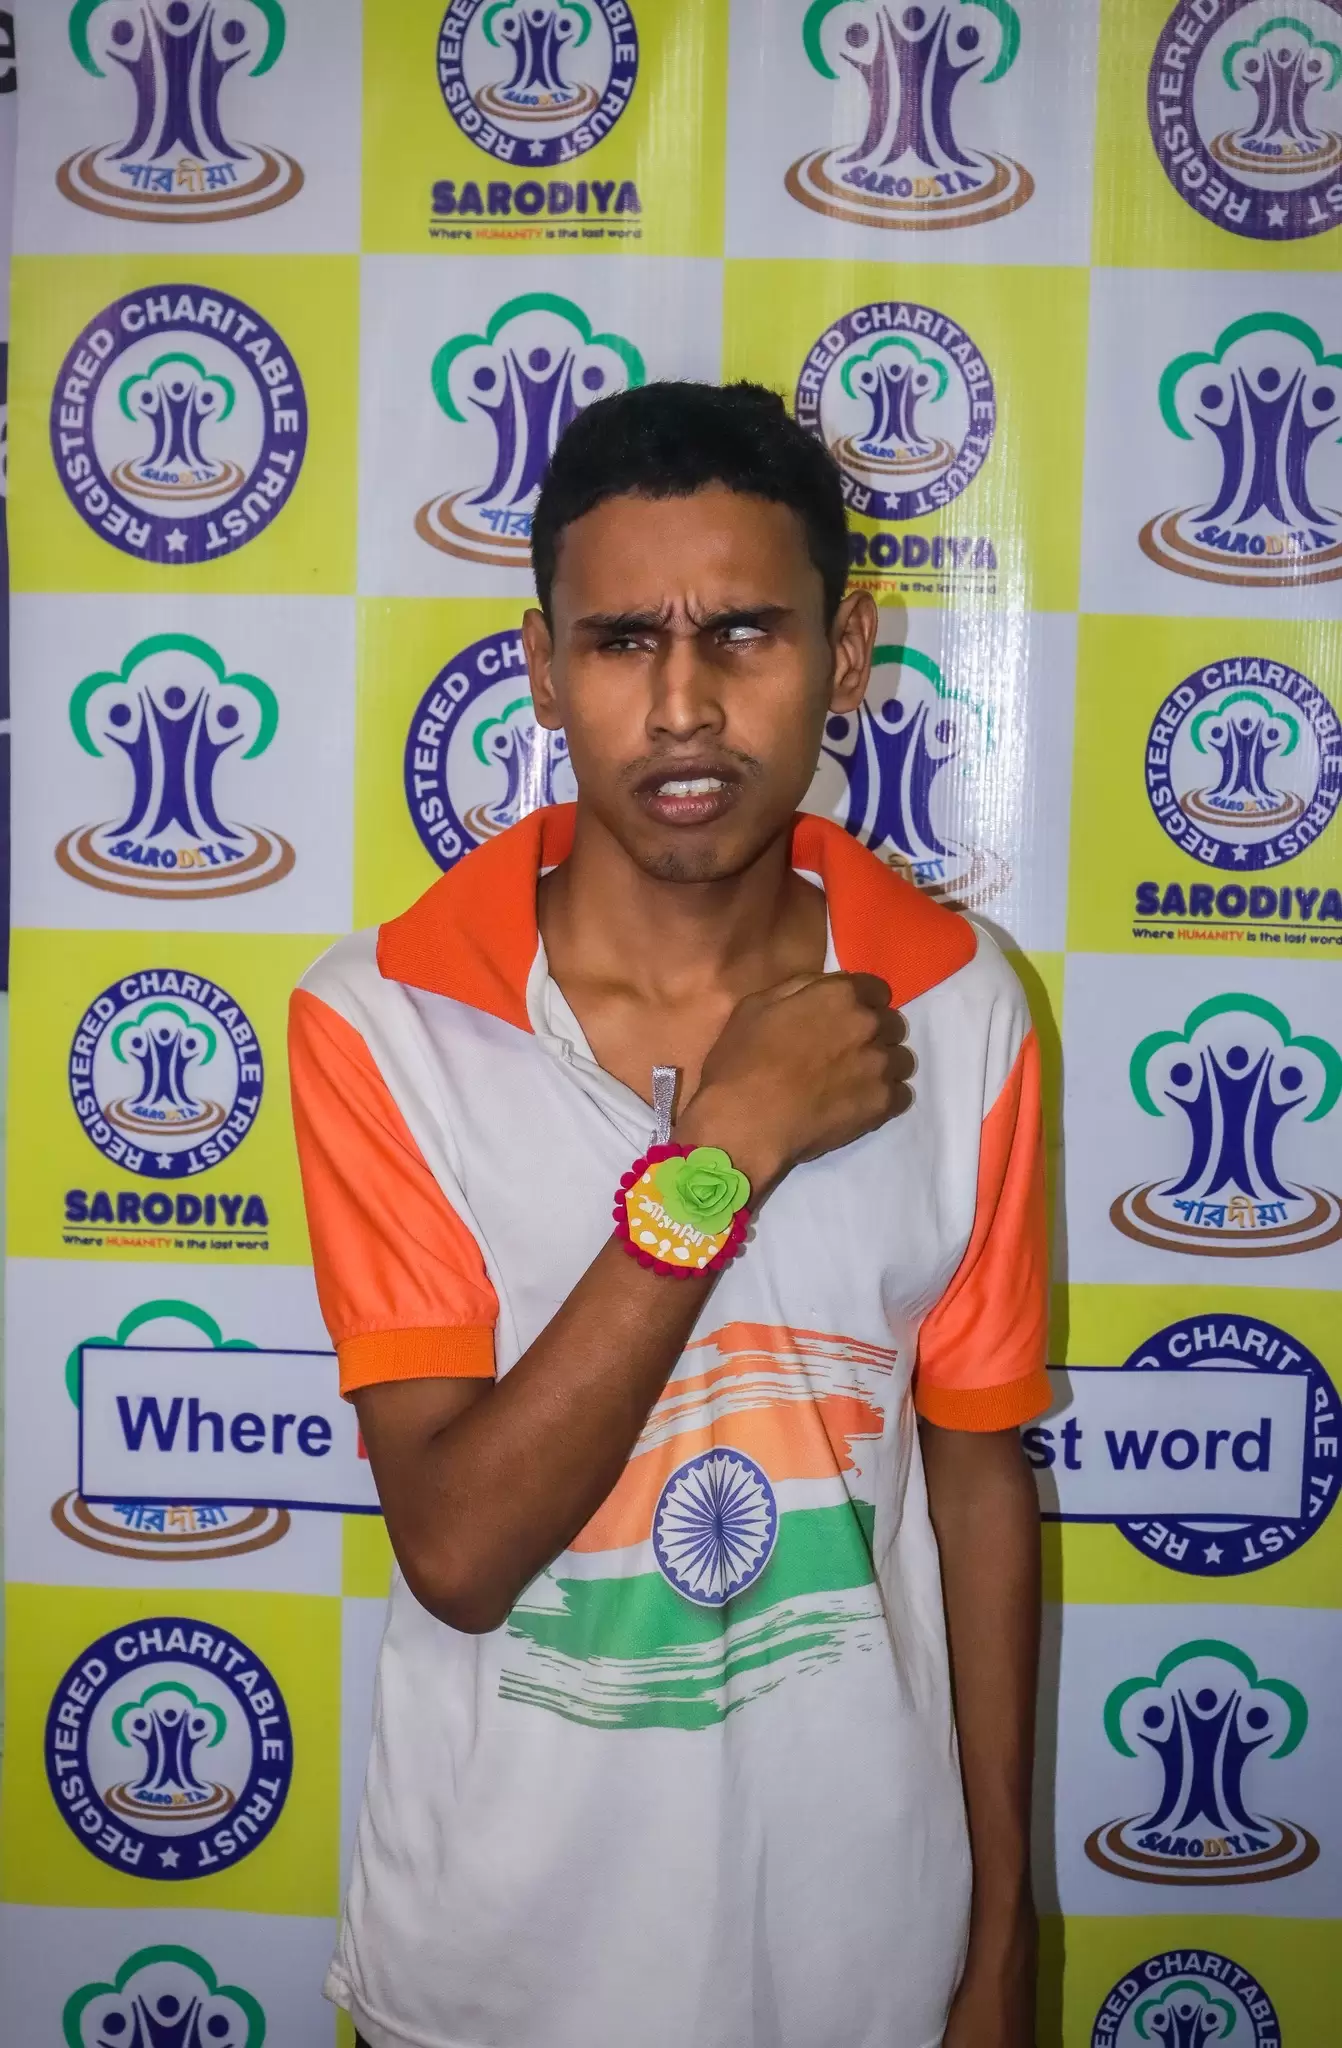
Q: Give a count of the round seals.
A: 10